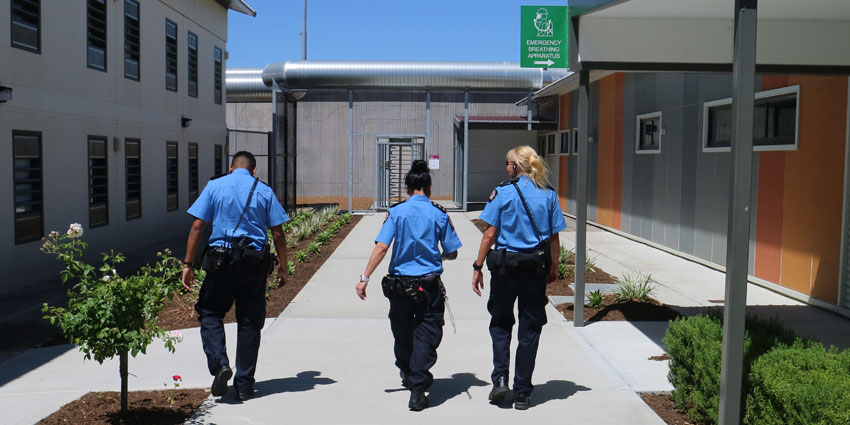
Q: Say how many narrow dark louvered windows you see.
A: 12